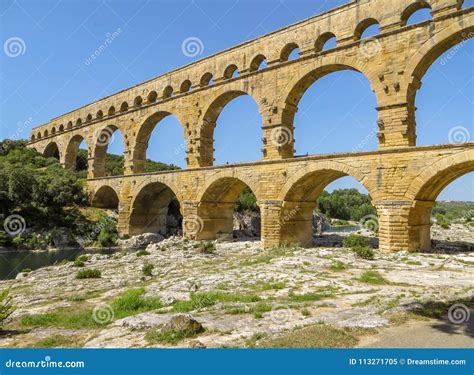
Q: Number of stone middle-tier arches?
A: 7